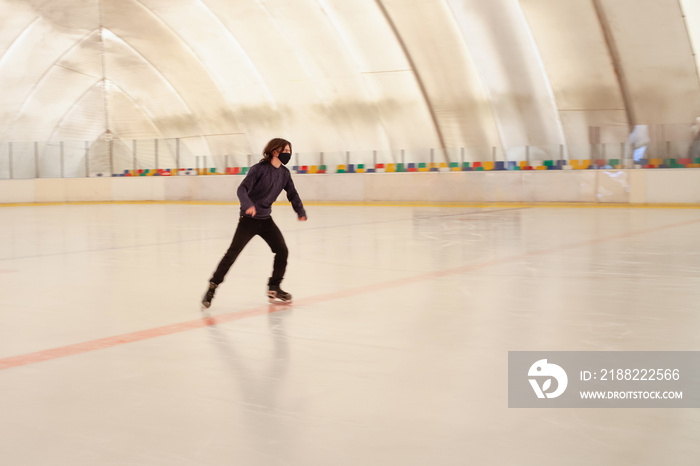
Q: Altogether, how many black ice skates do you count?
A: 2